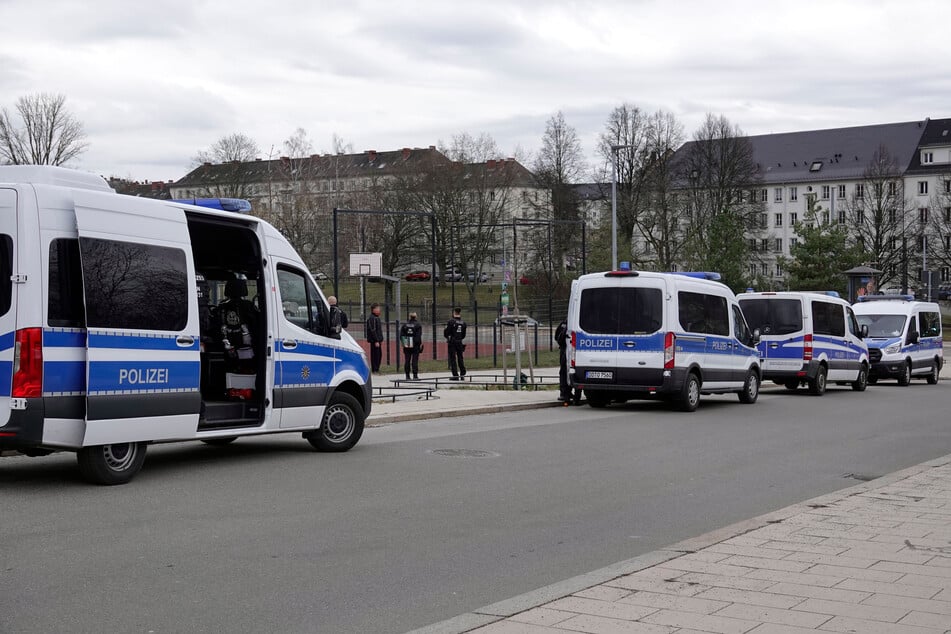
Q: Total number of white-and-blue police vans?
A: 4